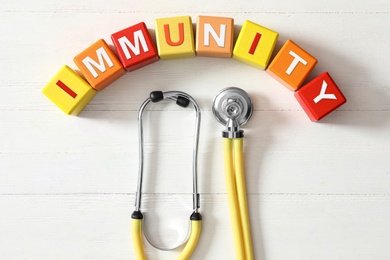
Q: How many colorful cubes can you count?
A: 8